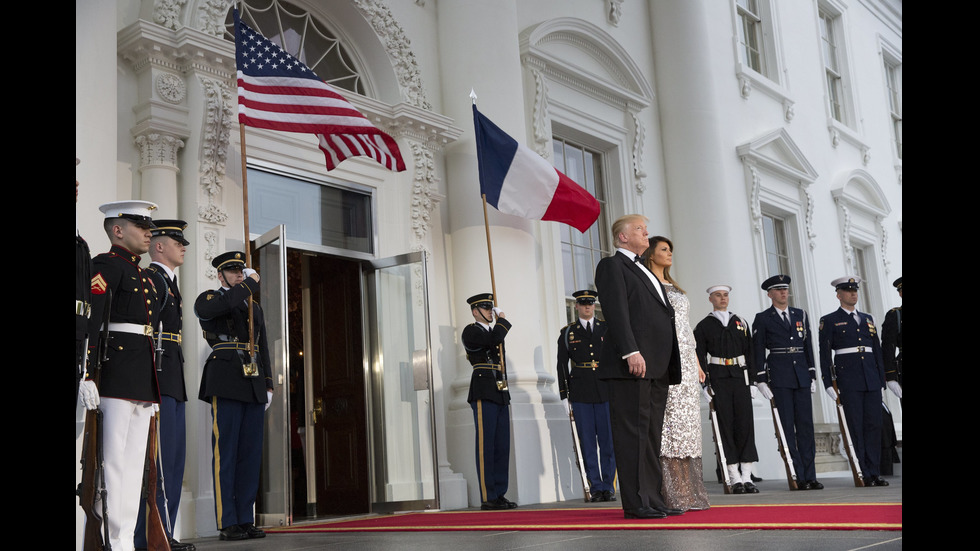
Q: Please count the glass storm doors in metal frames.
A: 2